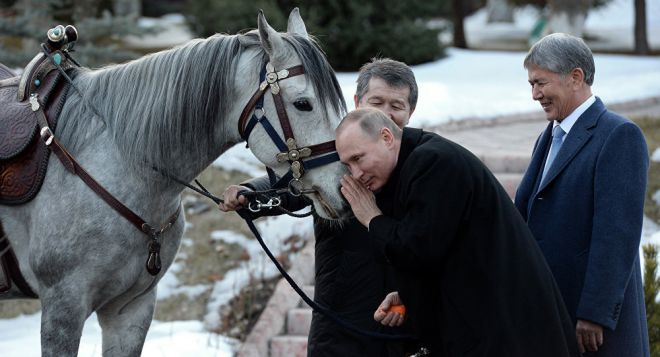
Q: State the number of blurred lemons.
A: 0